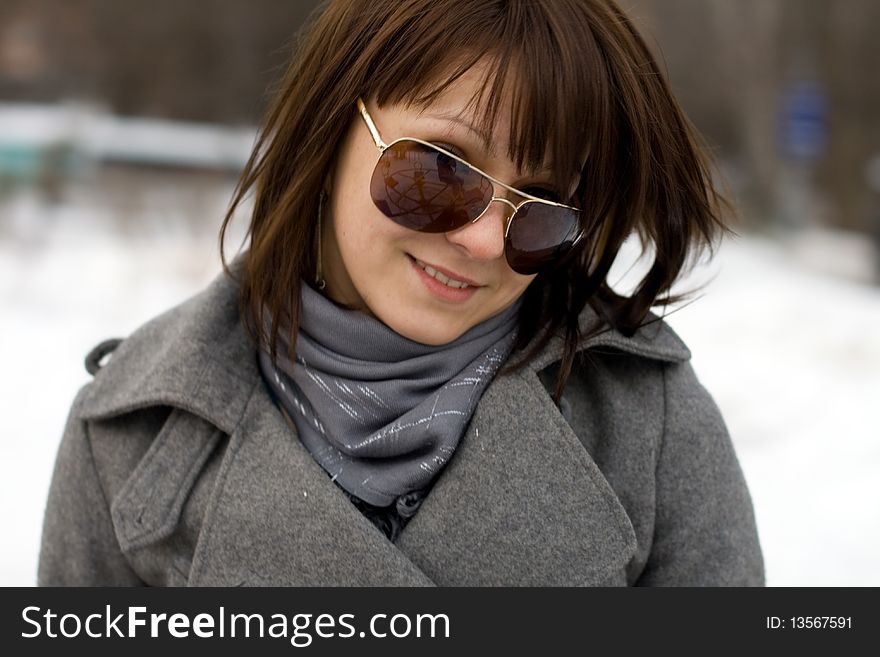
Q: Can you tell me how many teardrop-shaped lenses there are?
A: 2